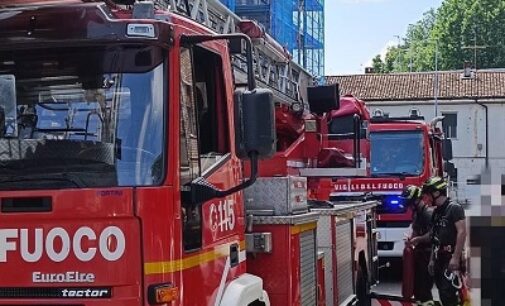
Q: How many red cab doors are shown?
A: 1